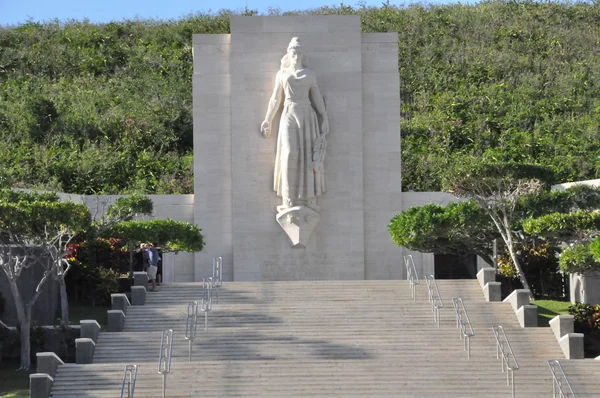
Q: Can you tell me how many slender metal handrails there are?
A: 10